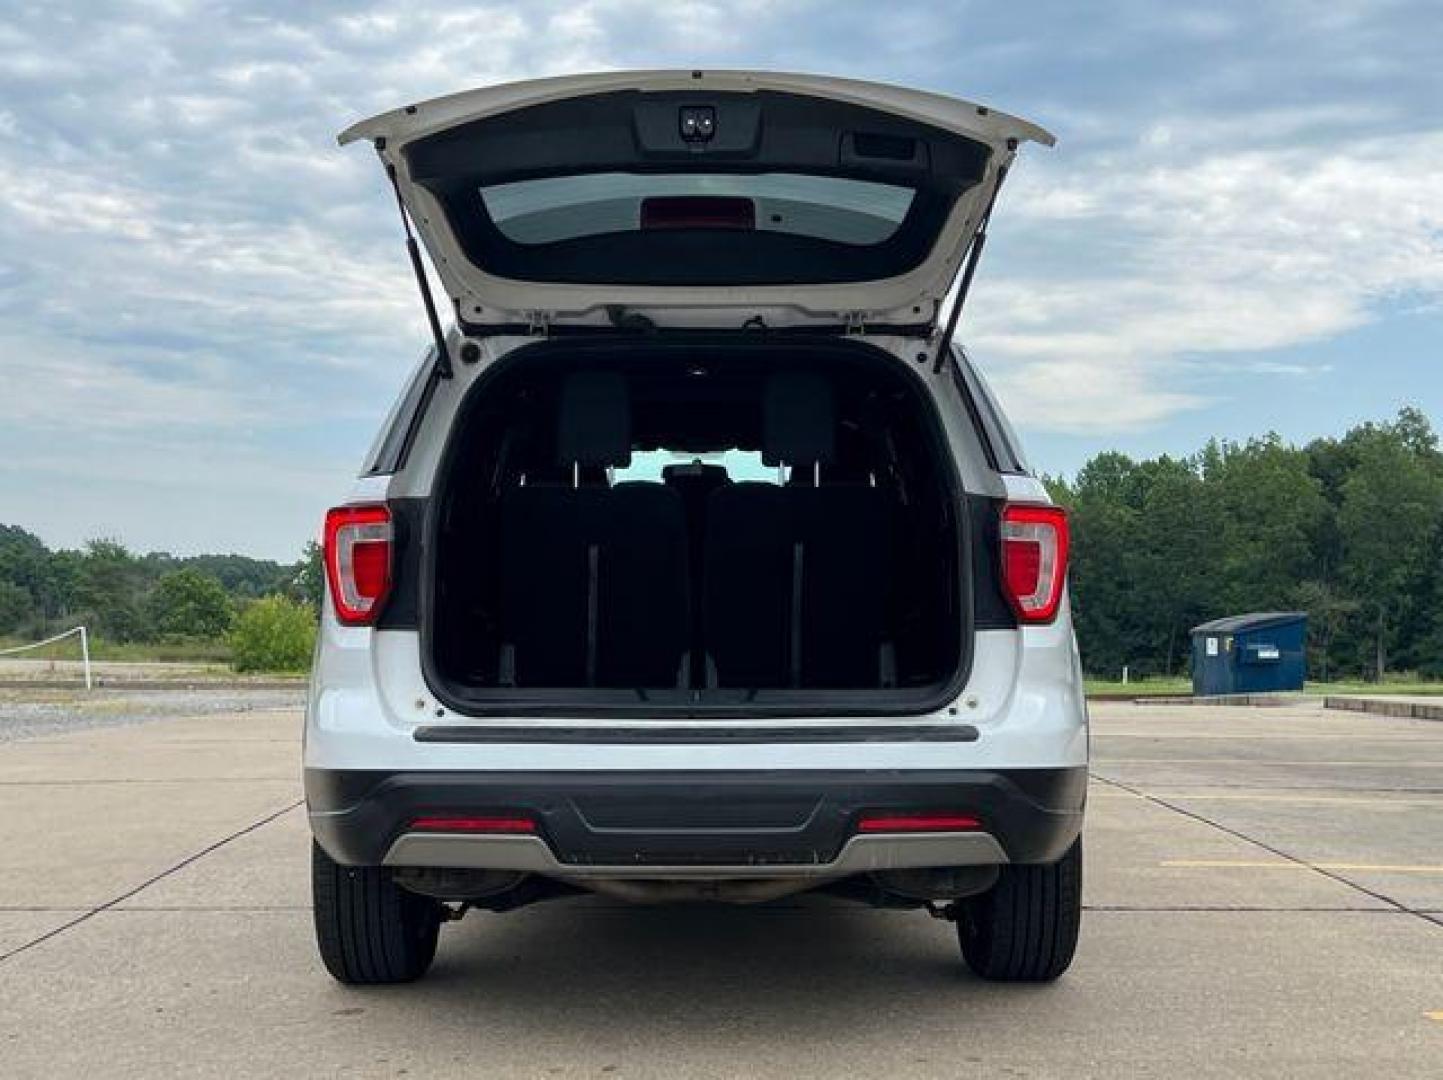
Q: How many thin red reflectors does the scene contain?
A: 2